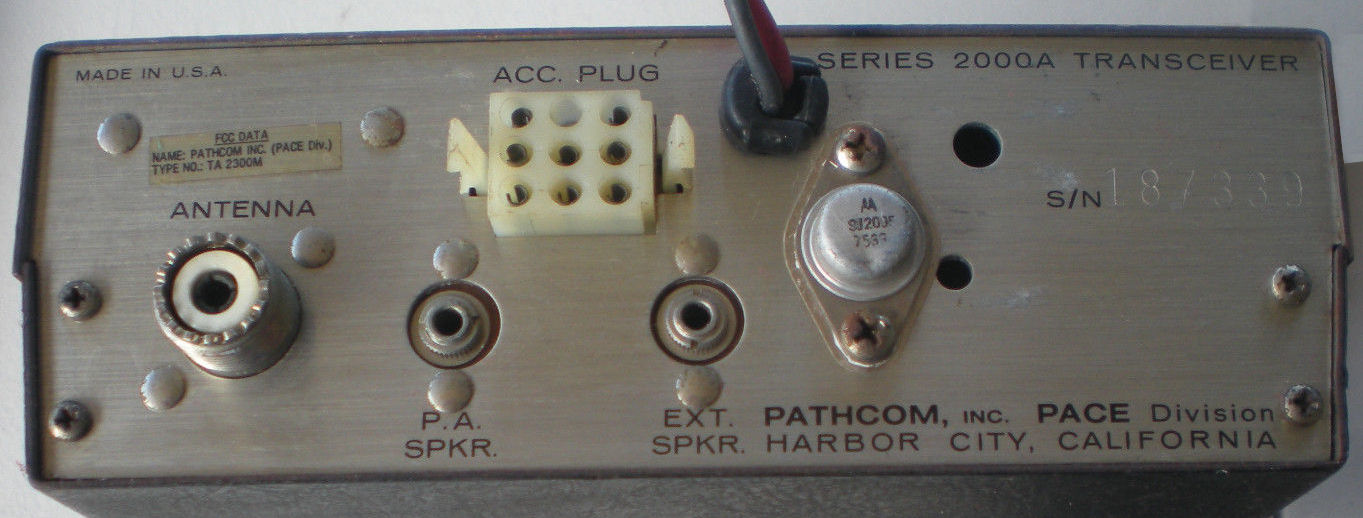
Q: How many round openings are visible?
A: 14